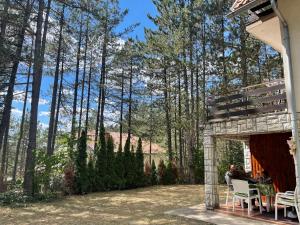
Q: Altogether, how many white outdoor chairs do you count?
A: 3